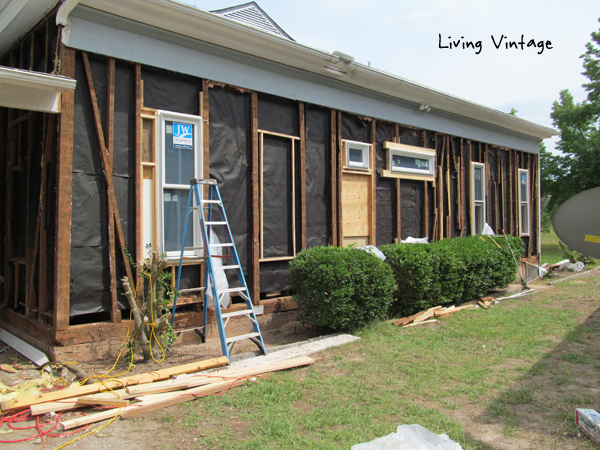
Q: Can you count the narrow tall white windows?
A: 3